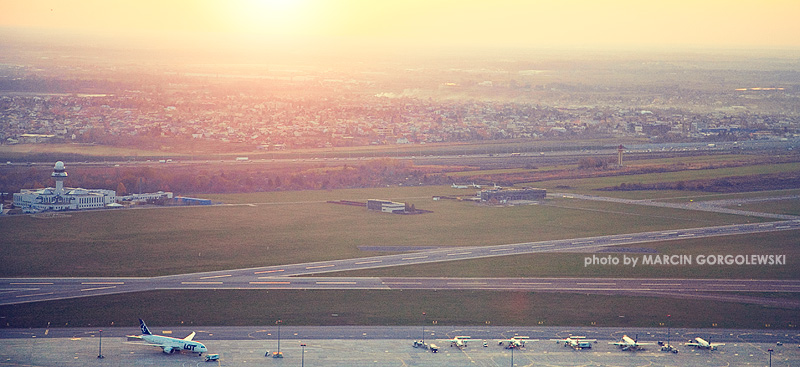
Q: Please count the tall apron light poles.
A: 7